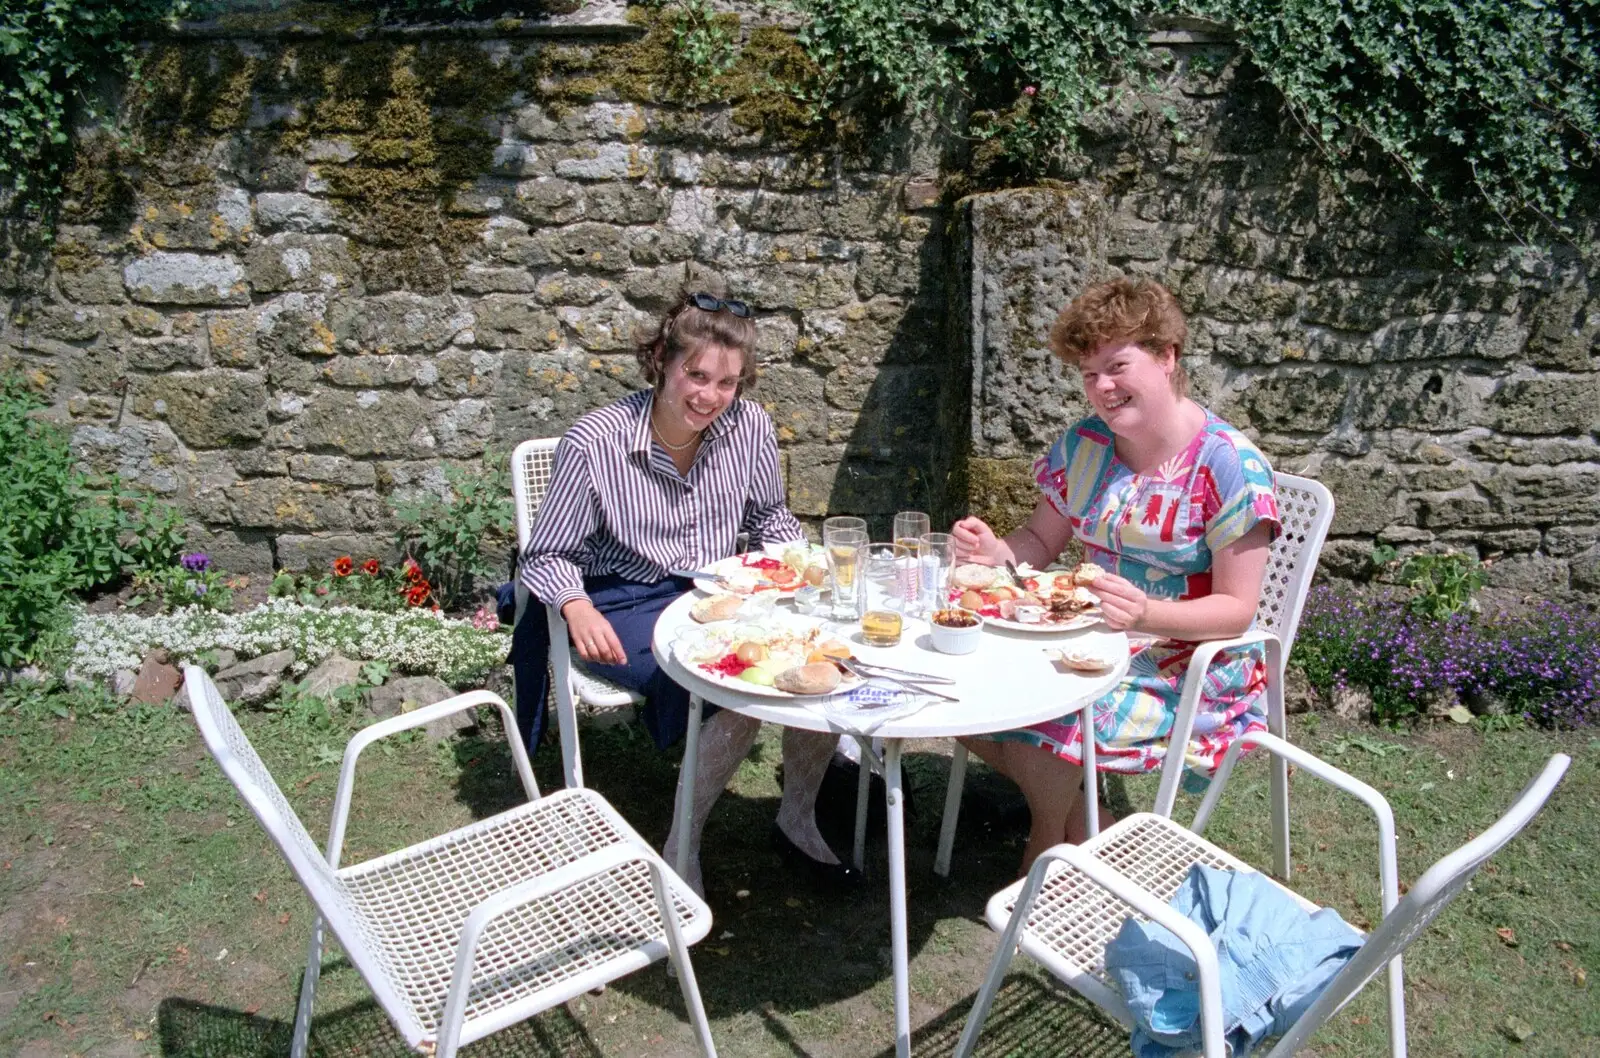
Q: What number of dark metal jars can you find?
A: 0